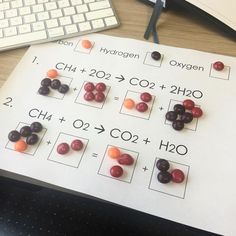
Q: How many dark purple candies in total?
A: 15